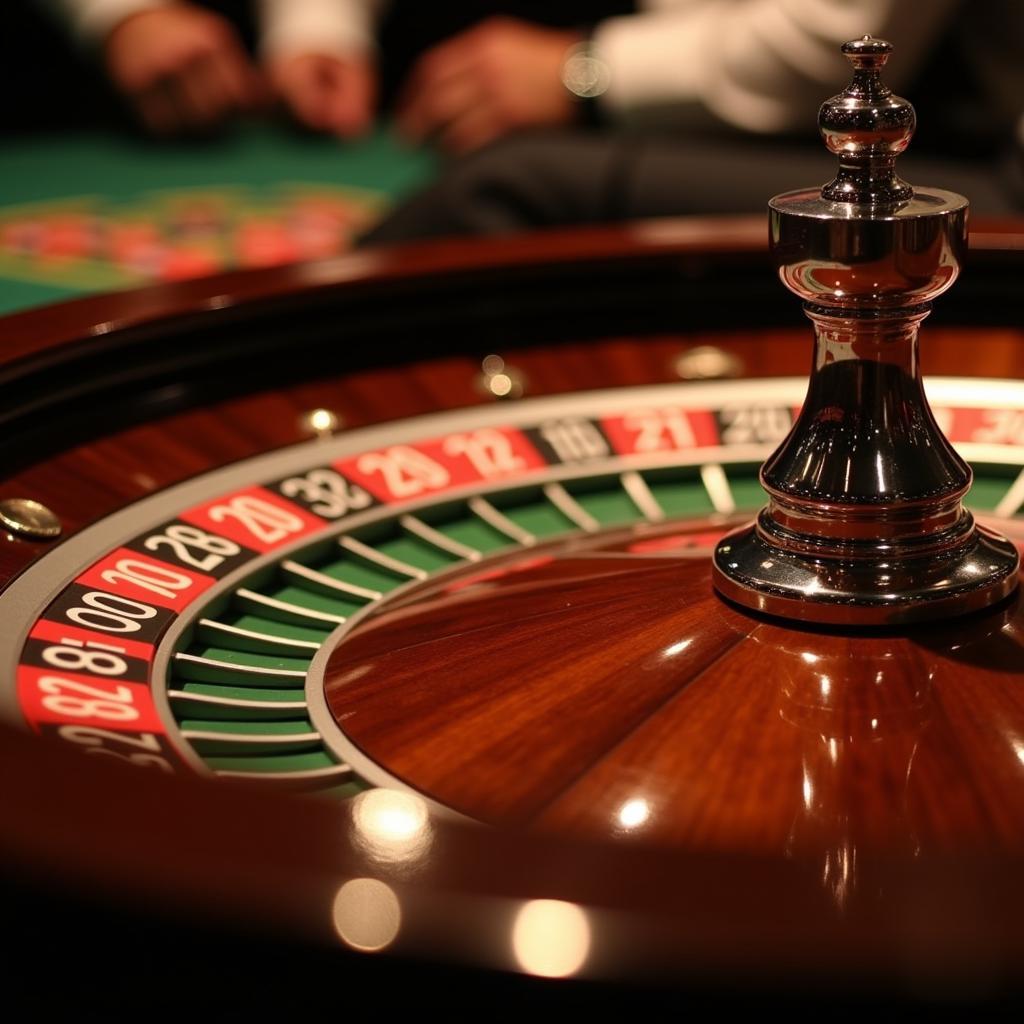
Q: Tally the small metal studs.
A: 4